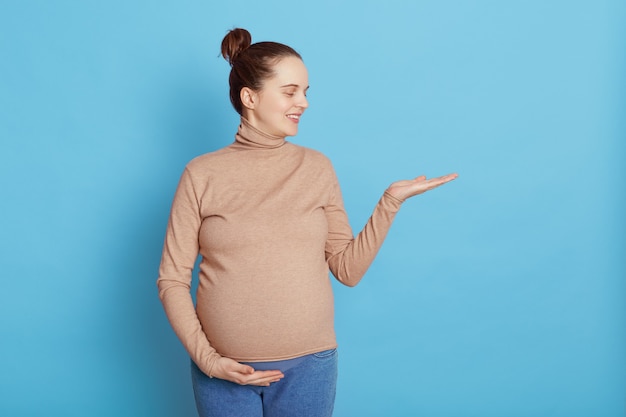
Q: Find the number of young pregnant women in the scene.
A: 1